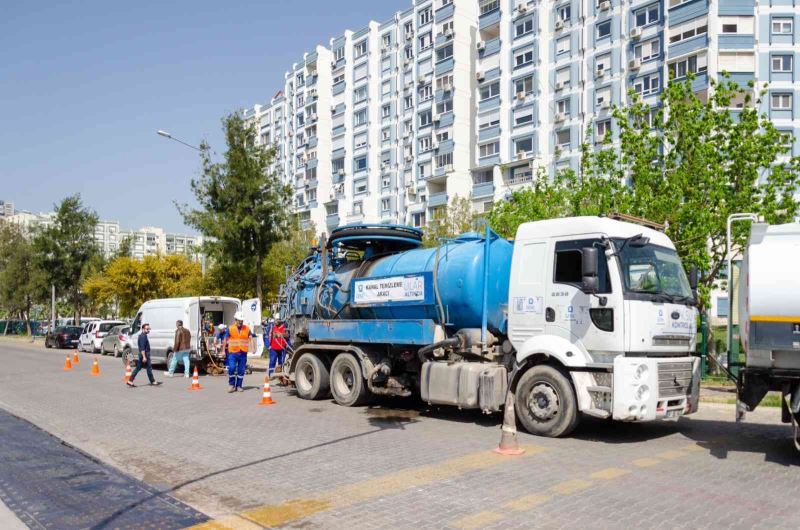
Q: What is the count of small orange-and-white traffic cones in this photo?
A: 6